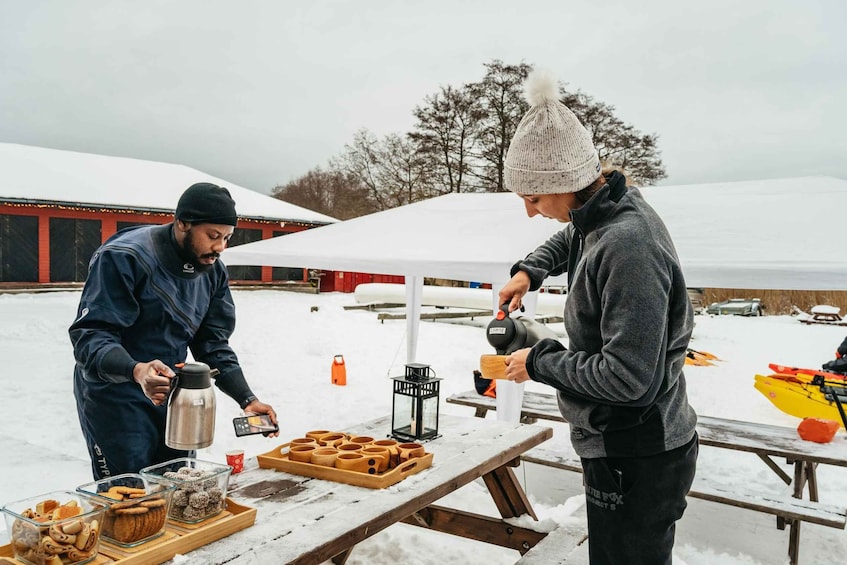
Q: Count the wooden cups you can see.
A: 12